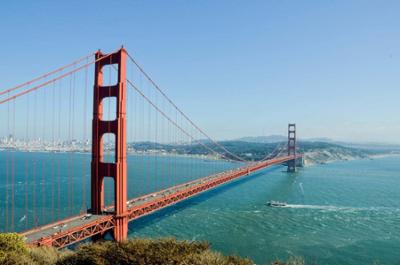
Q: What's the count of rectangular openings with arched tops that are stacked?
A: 4